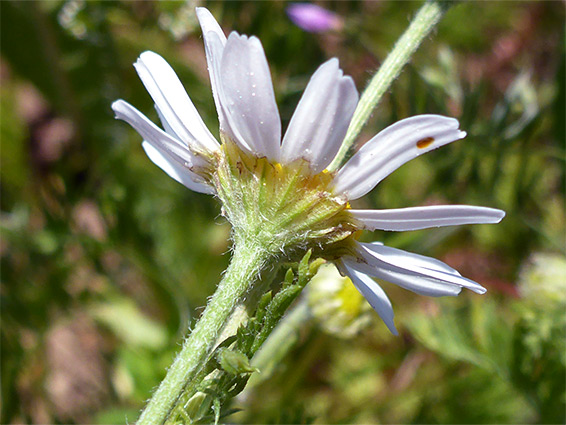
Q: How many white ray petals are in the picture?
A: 11